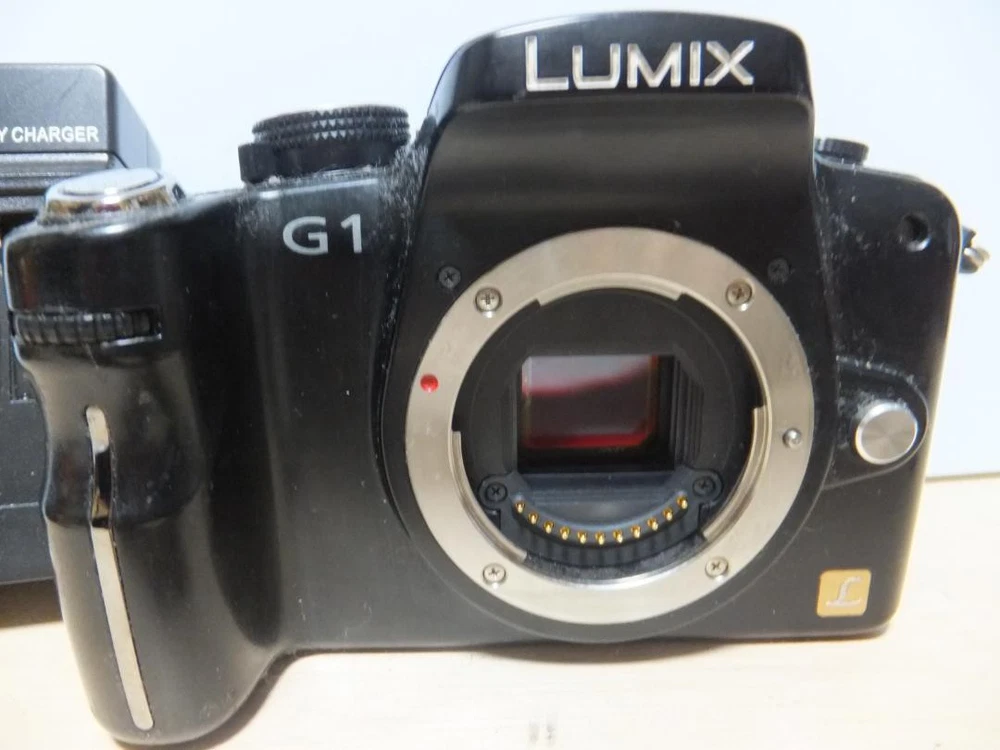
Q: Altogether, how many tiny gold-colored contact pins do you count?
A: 11